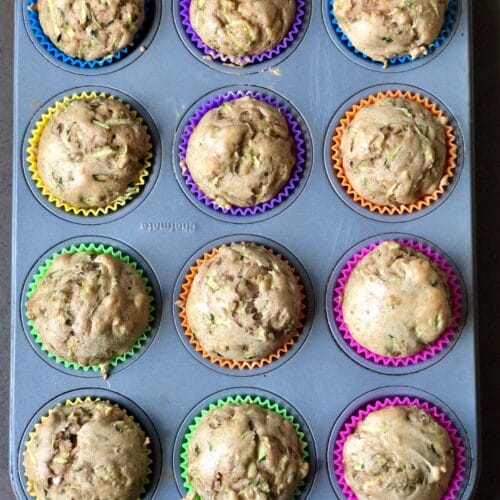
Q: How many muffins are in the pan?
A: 12